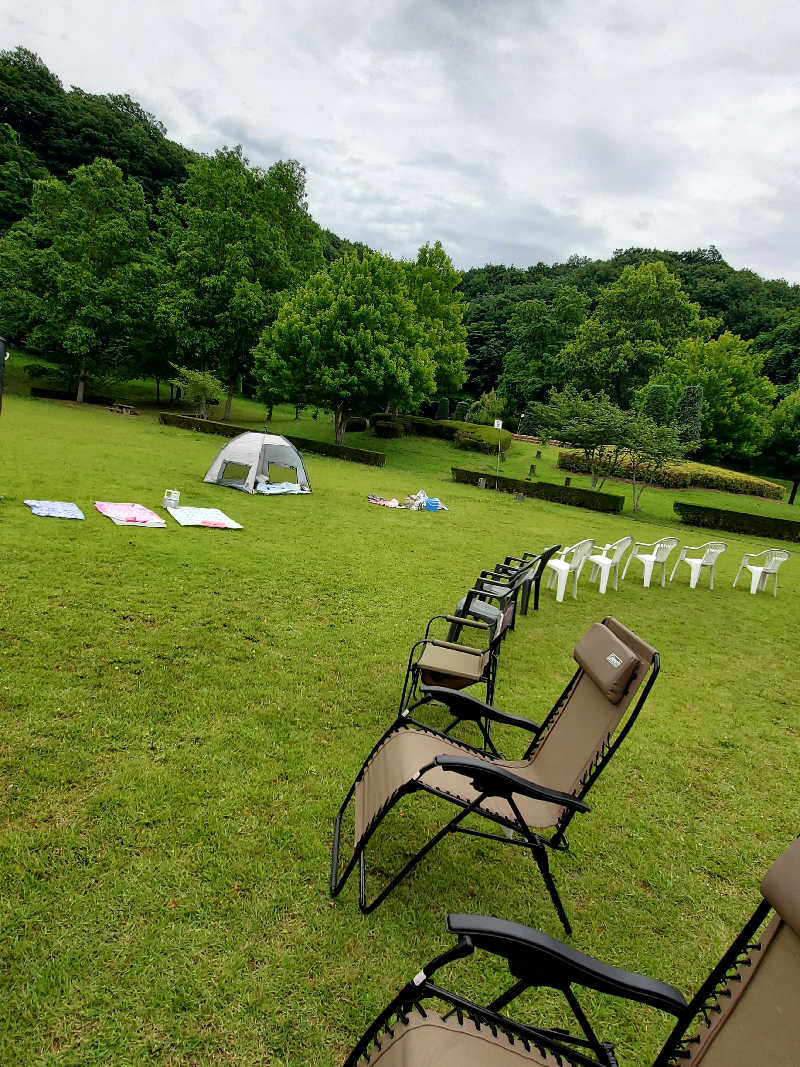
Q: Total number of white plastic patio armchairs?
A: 5